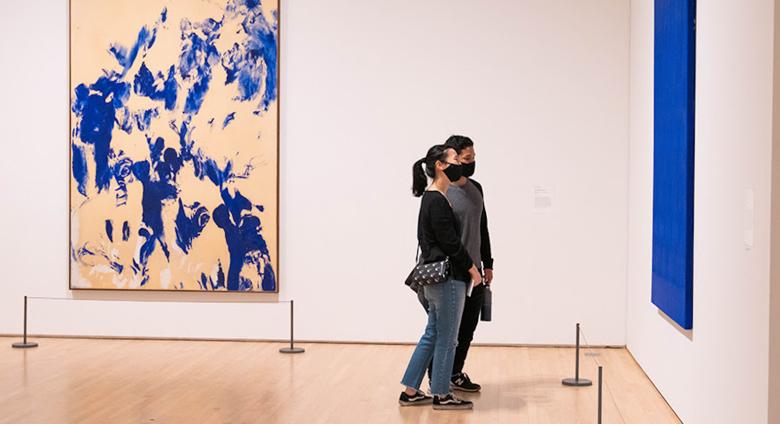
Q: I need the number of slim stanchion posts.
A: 4